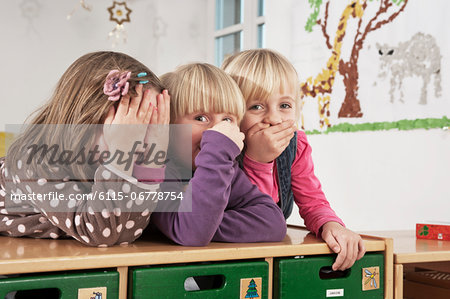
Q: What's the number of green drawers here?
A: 3